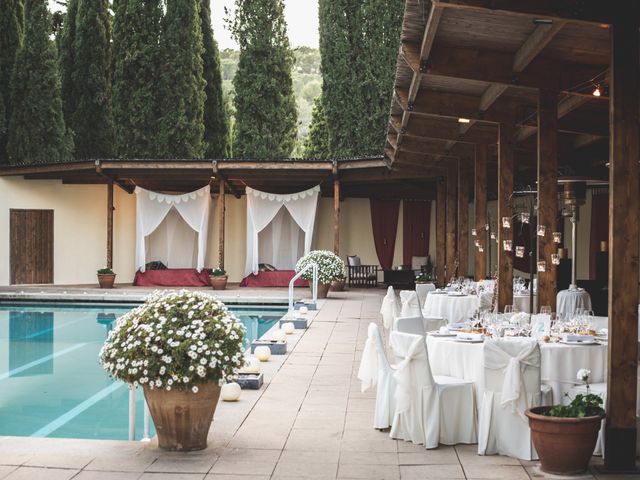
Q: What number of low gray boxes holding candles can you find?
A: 4